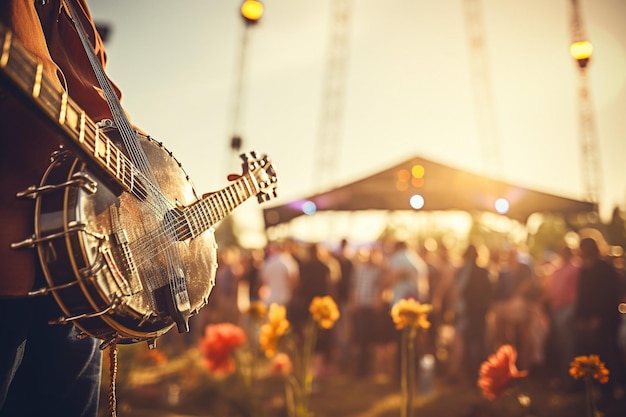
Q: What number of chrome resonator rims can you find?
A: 1